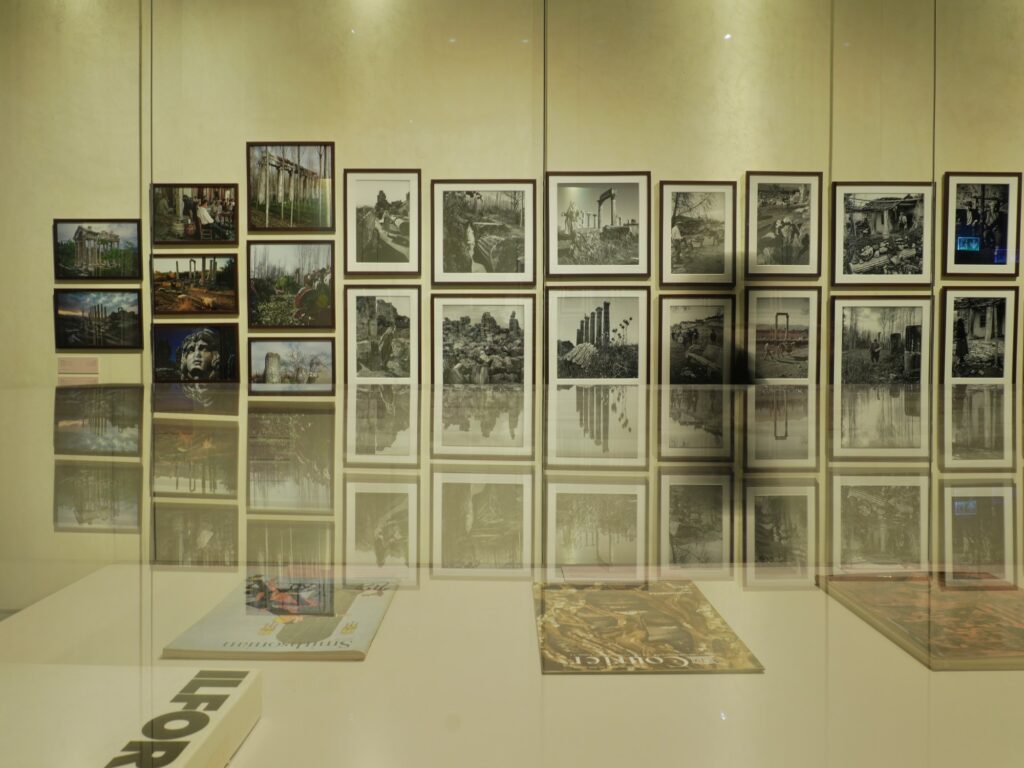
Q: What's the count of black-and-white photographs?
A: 14